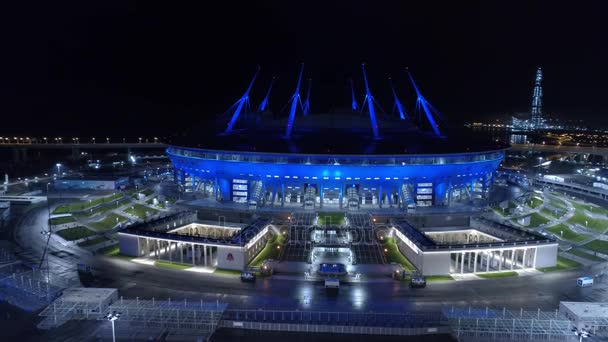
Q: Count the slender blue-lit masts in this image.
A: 8